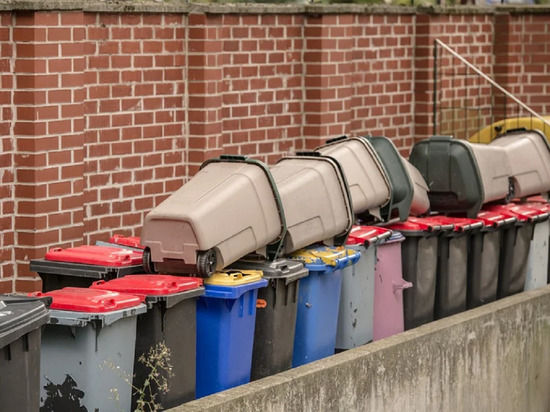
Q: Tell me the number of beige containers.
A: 6